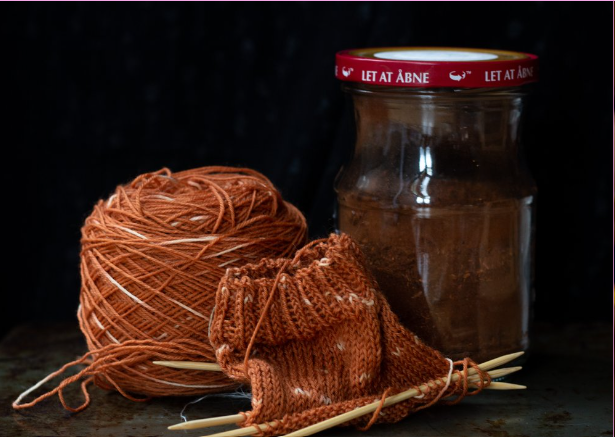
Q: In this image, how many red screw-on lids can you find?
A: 1